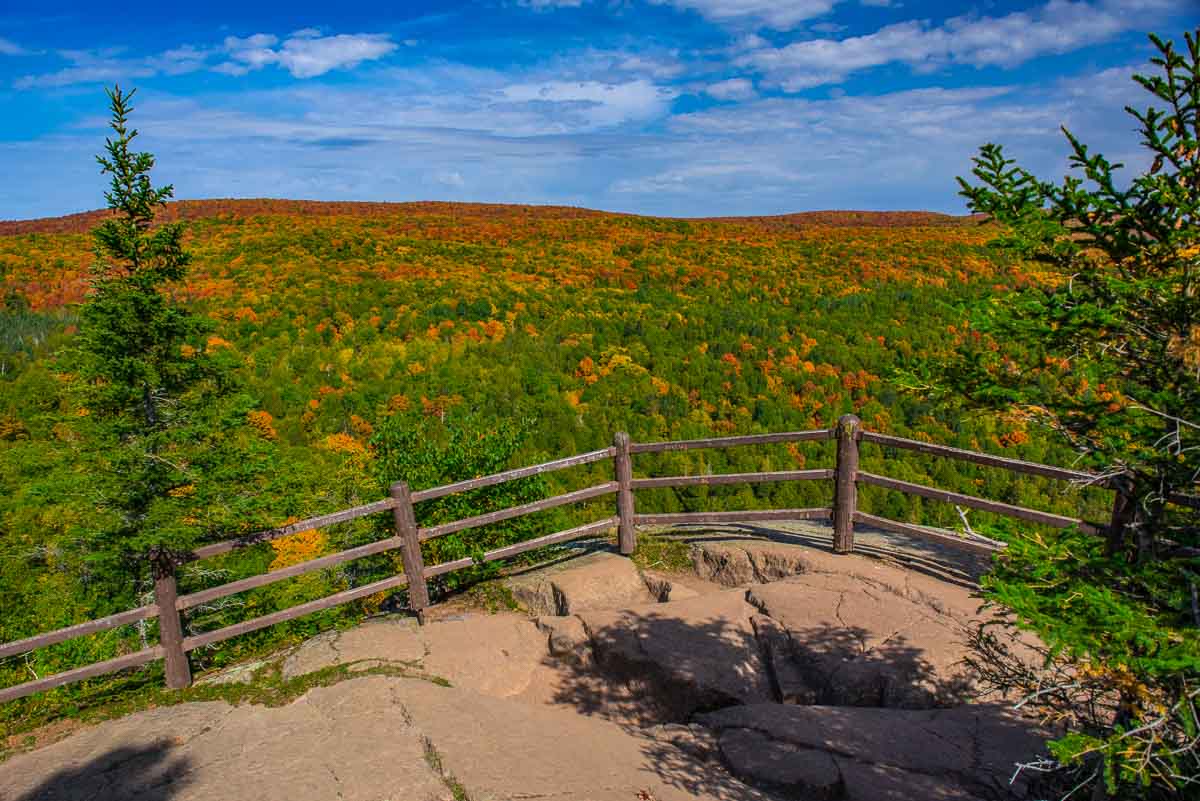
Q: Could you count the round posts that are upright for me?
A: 5